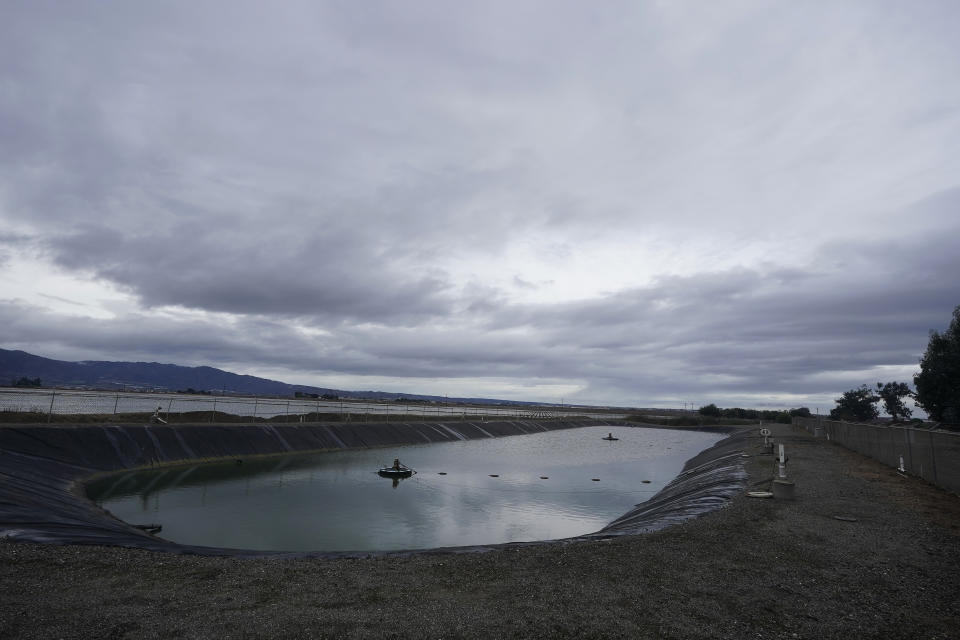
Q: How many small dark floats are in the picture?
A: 5